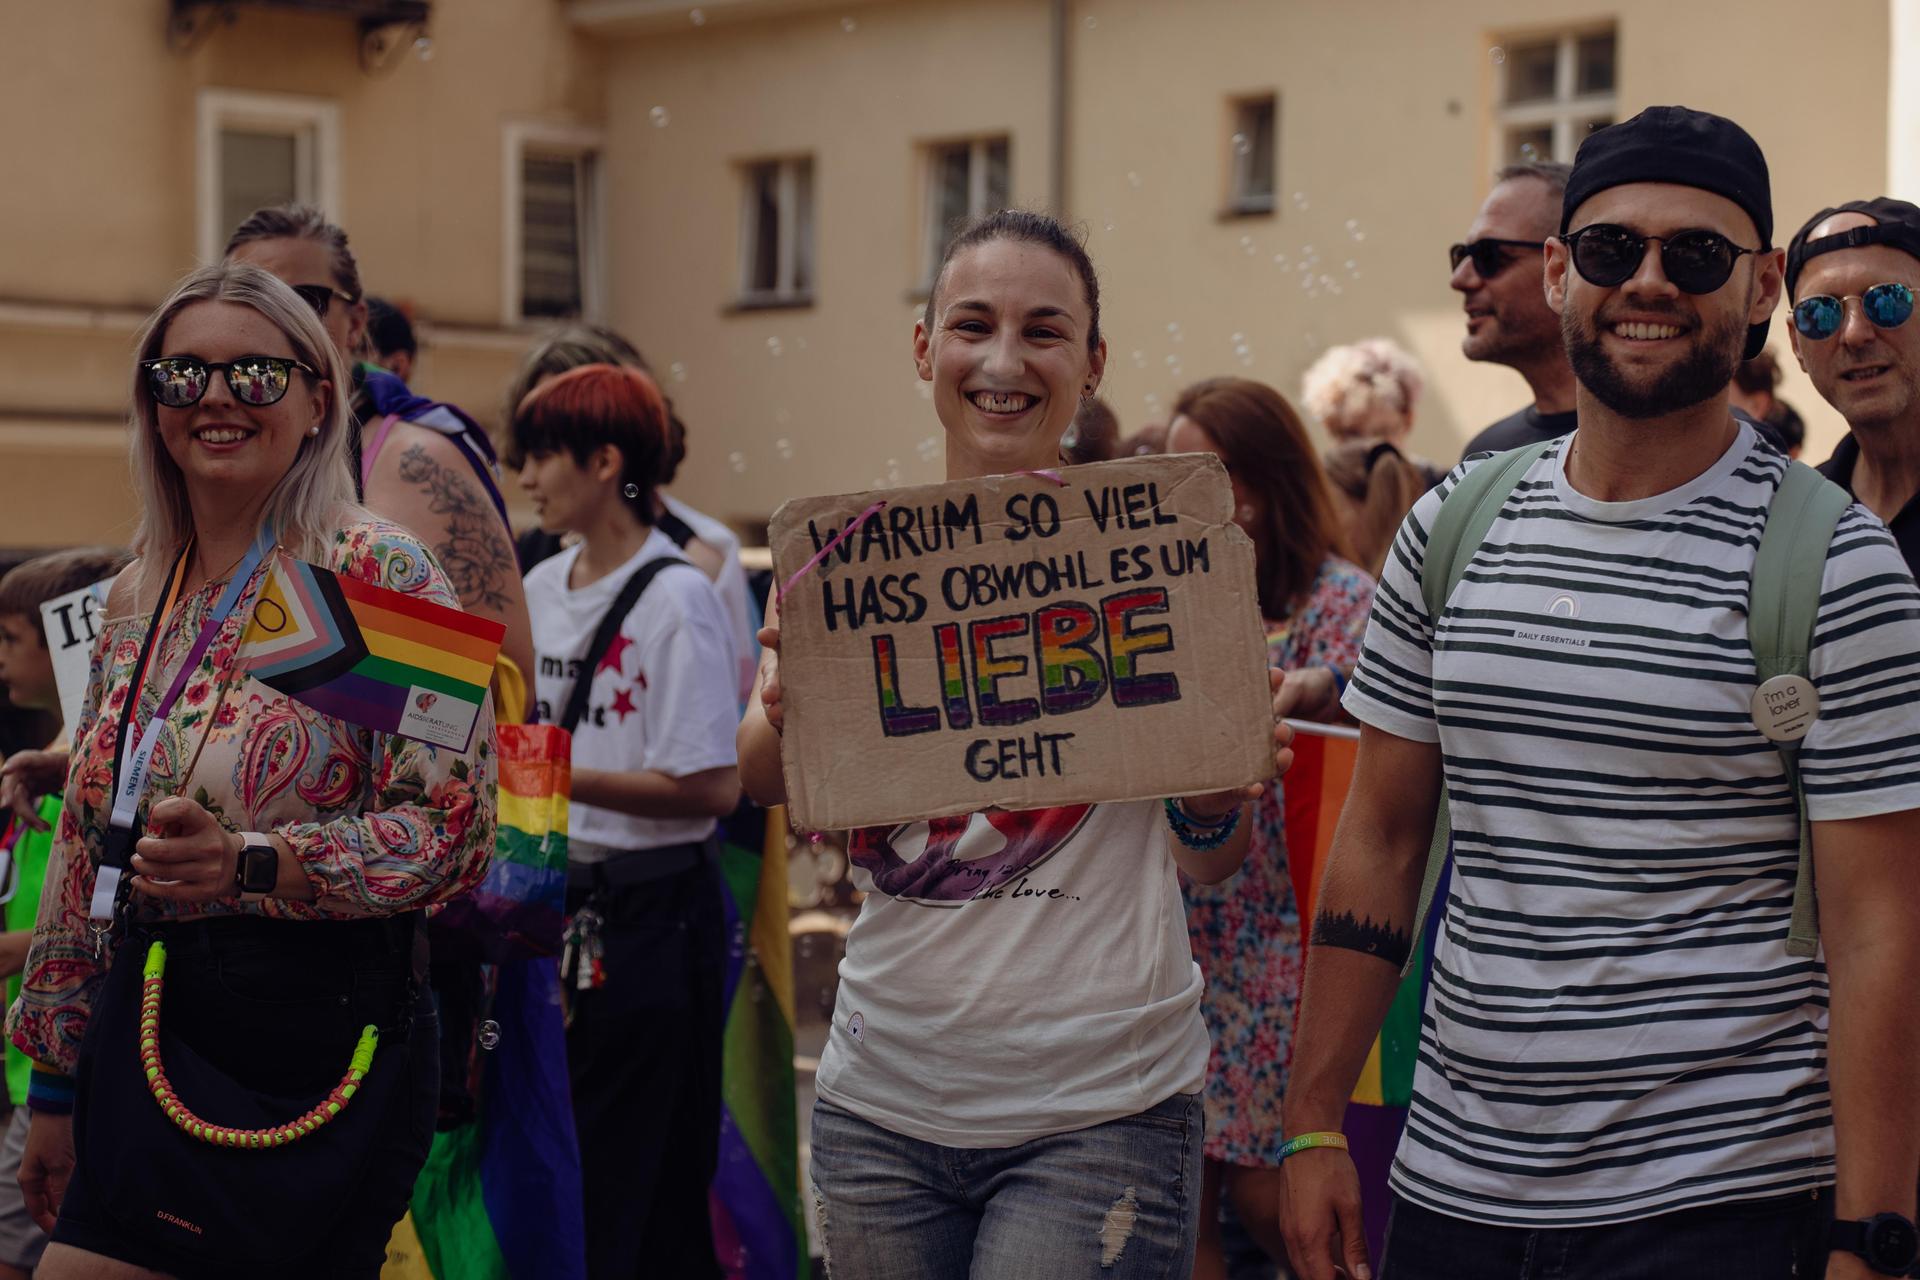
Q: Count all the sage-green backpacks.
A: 1